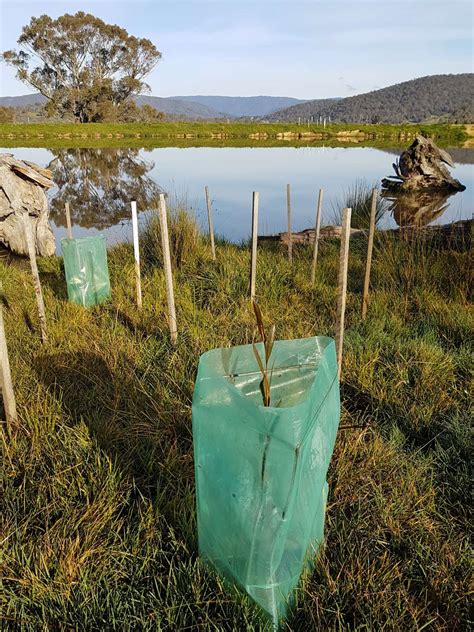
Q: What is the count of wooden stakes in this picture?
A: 11